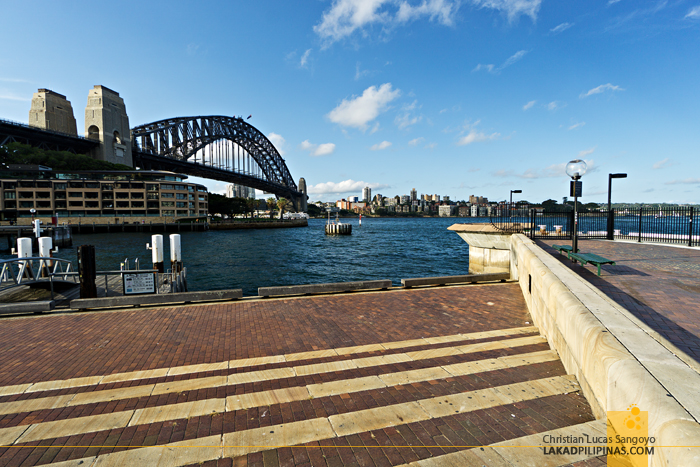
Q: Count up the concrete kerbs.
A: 4